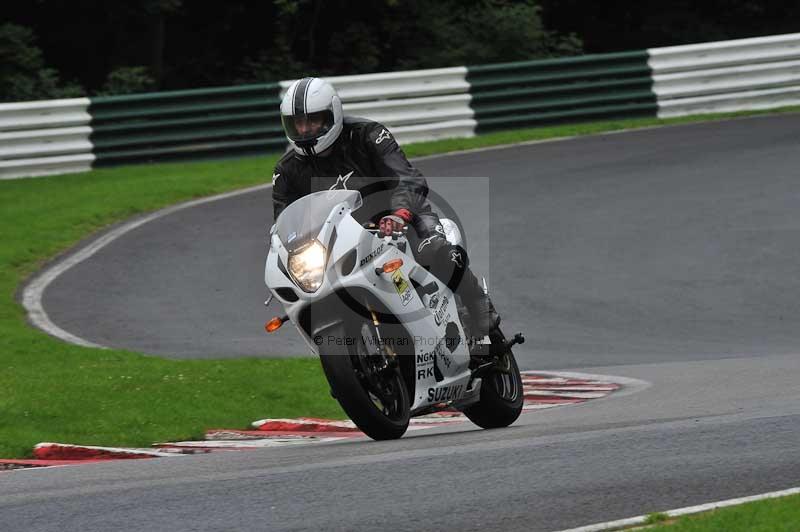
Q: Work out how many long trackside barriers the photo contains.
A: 1